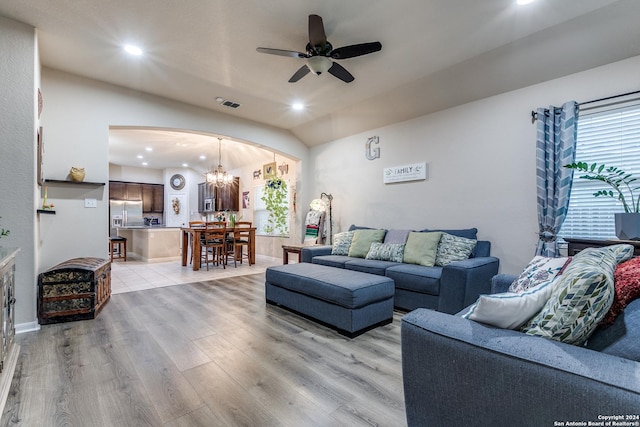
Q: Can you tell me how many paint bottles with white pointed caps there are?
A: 0